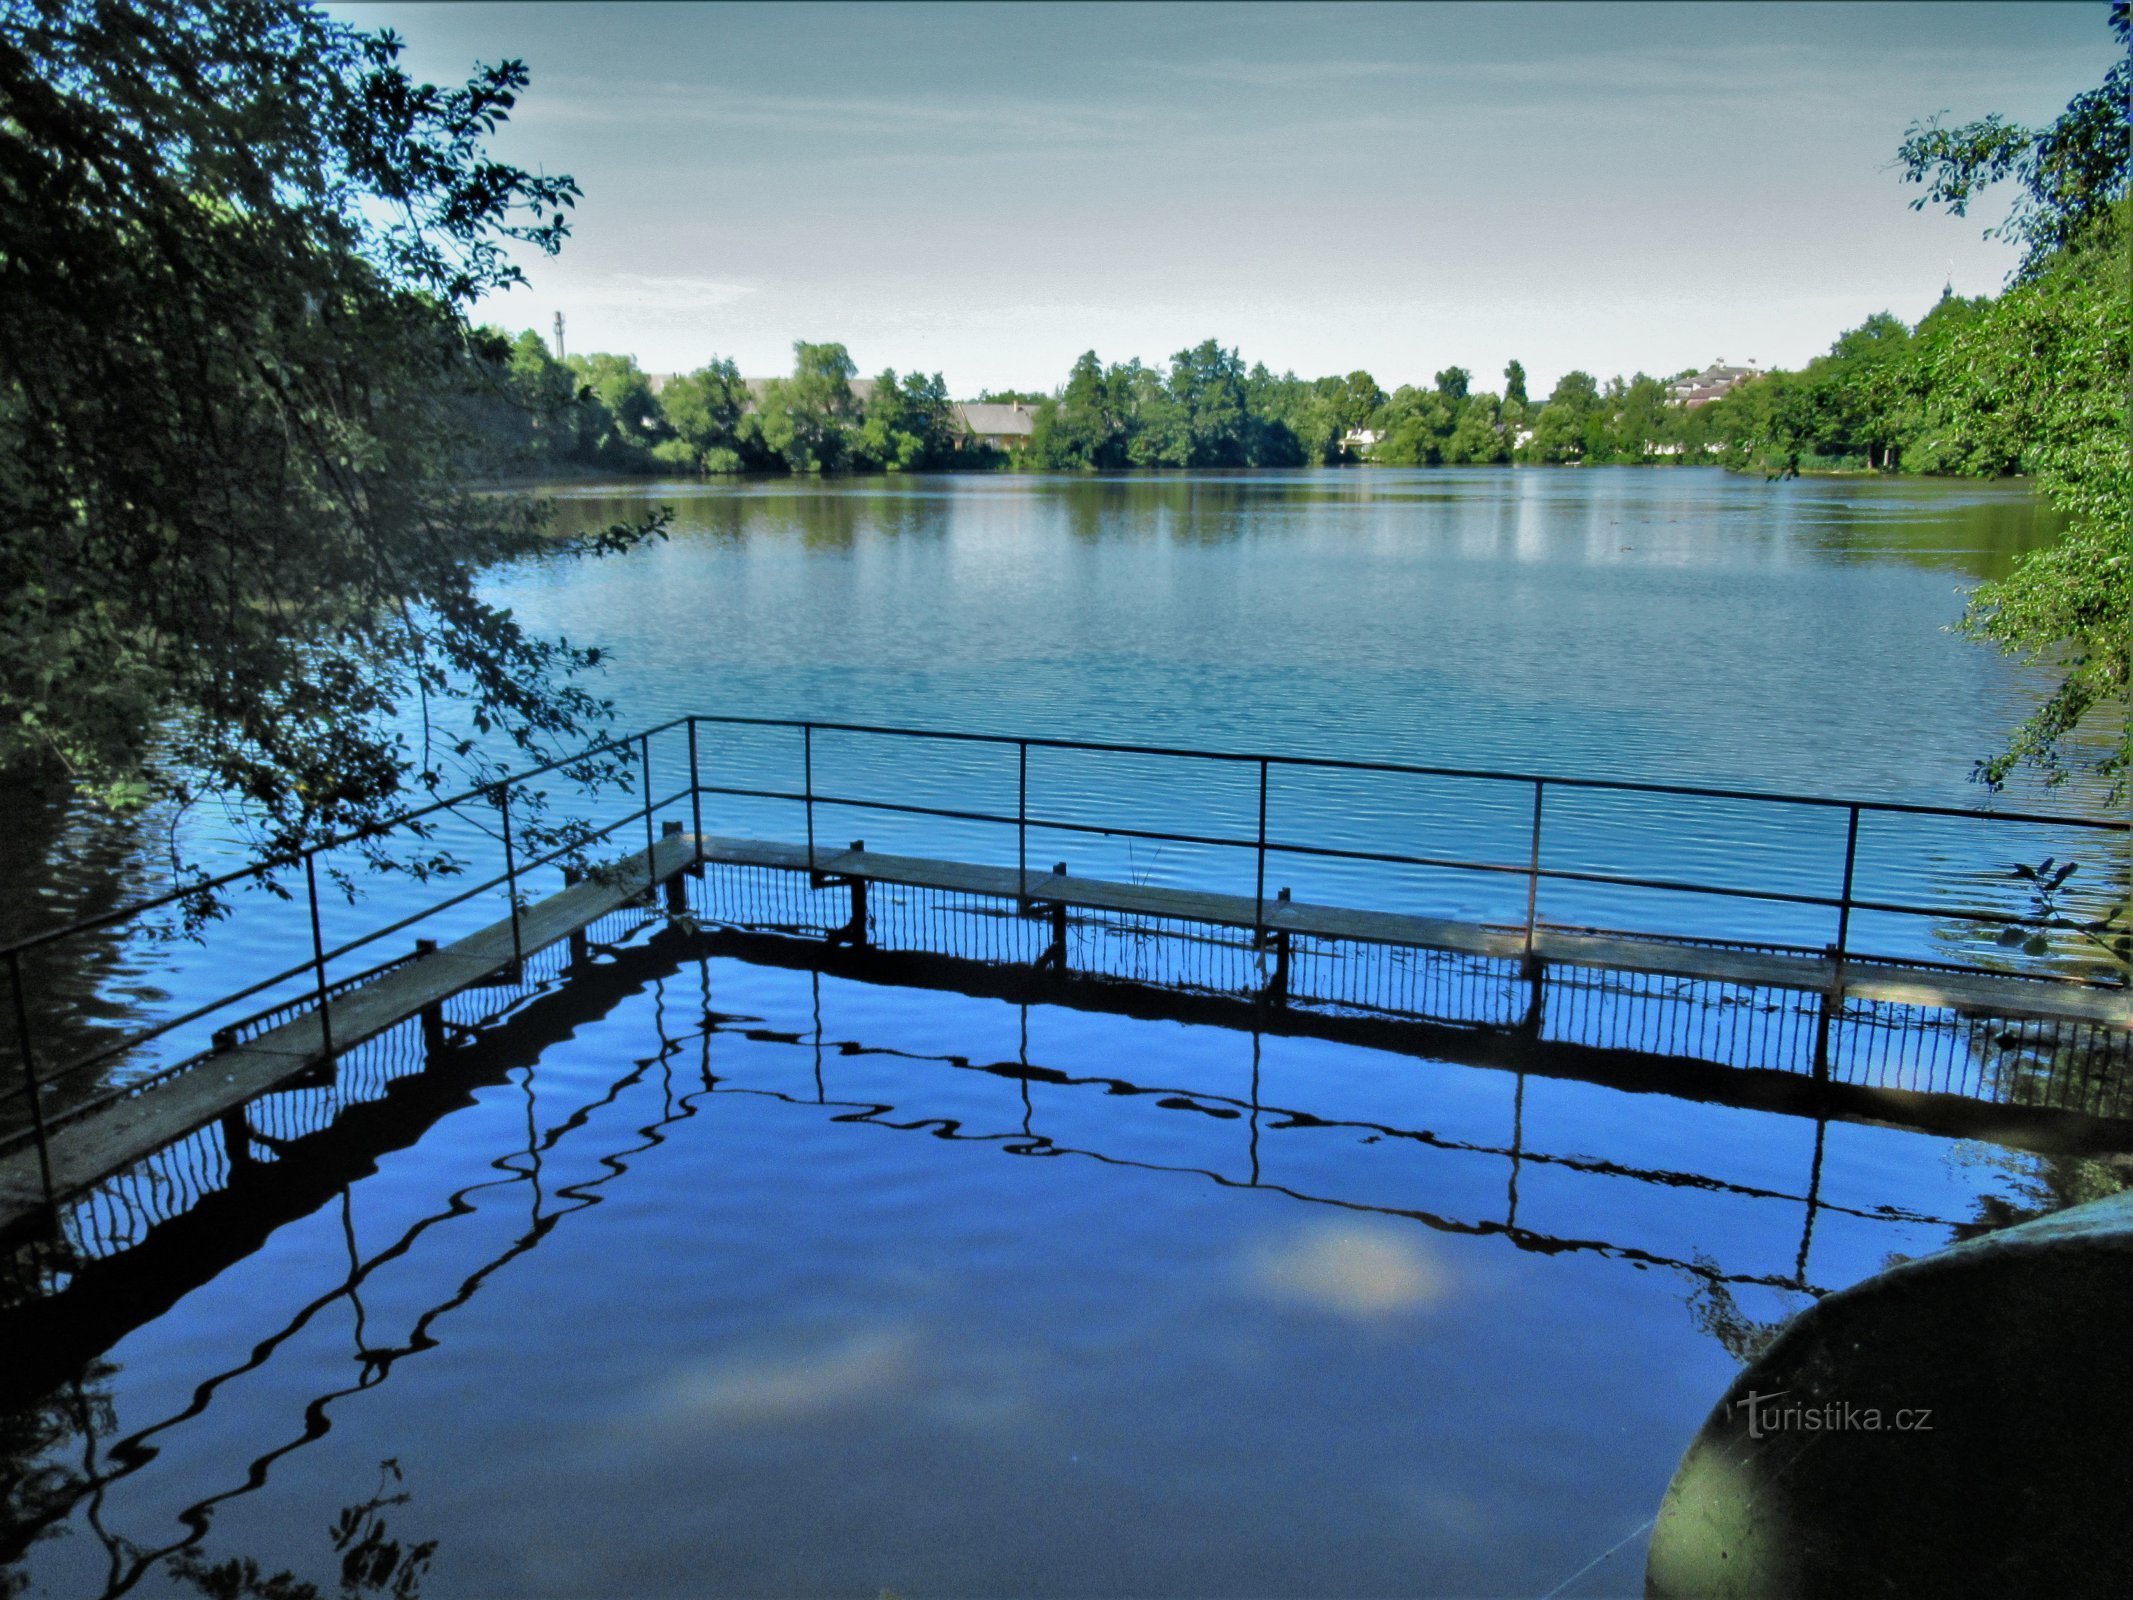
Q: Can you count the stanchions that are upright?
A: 10